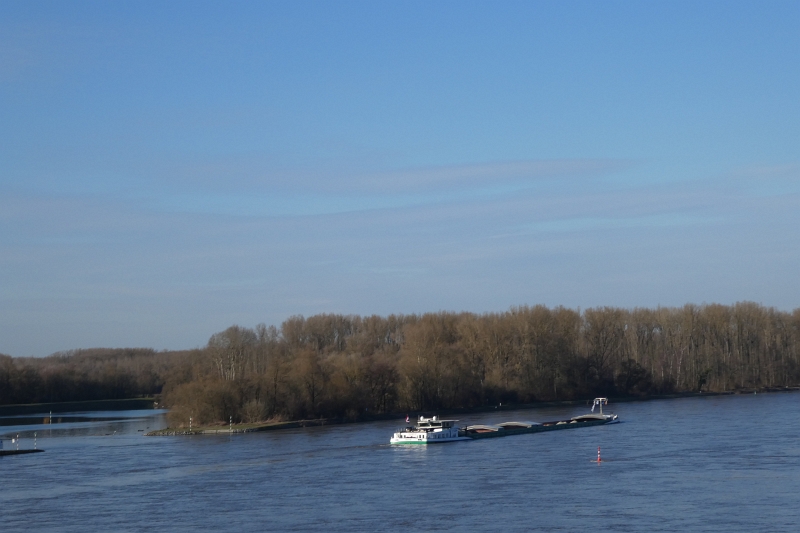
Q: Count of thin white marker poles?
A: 5